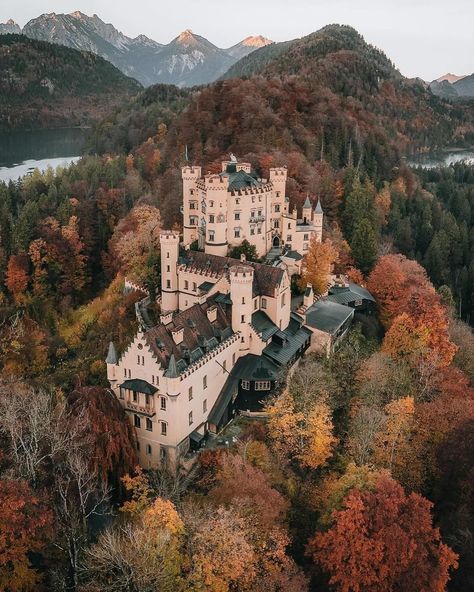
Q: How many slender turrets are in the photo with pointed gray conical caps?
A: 4